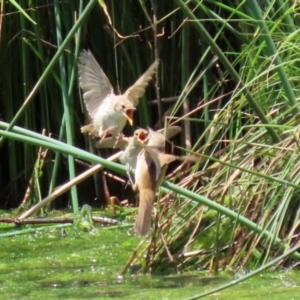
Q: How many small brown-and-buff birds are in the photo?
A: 3